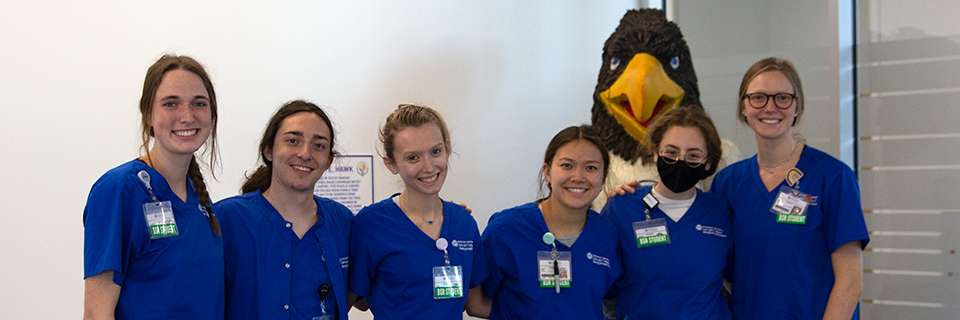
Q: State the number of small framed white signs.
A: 1